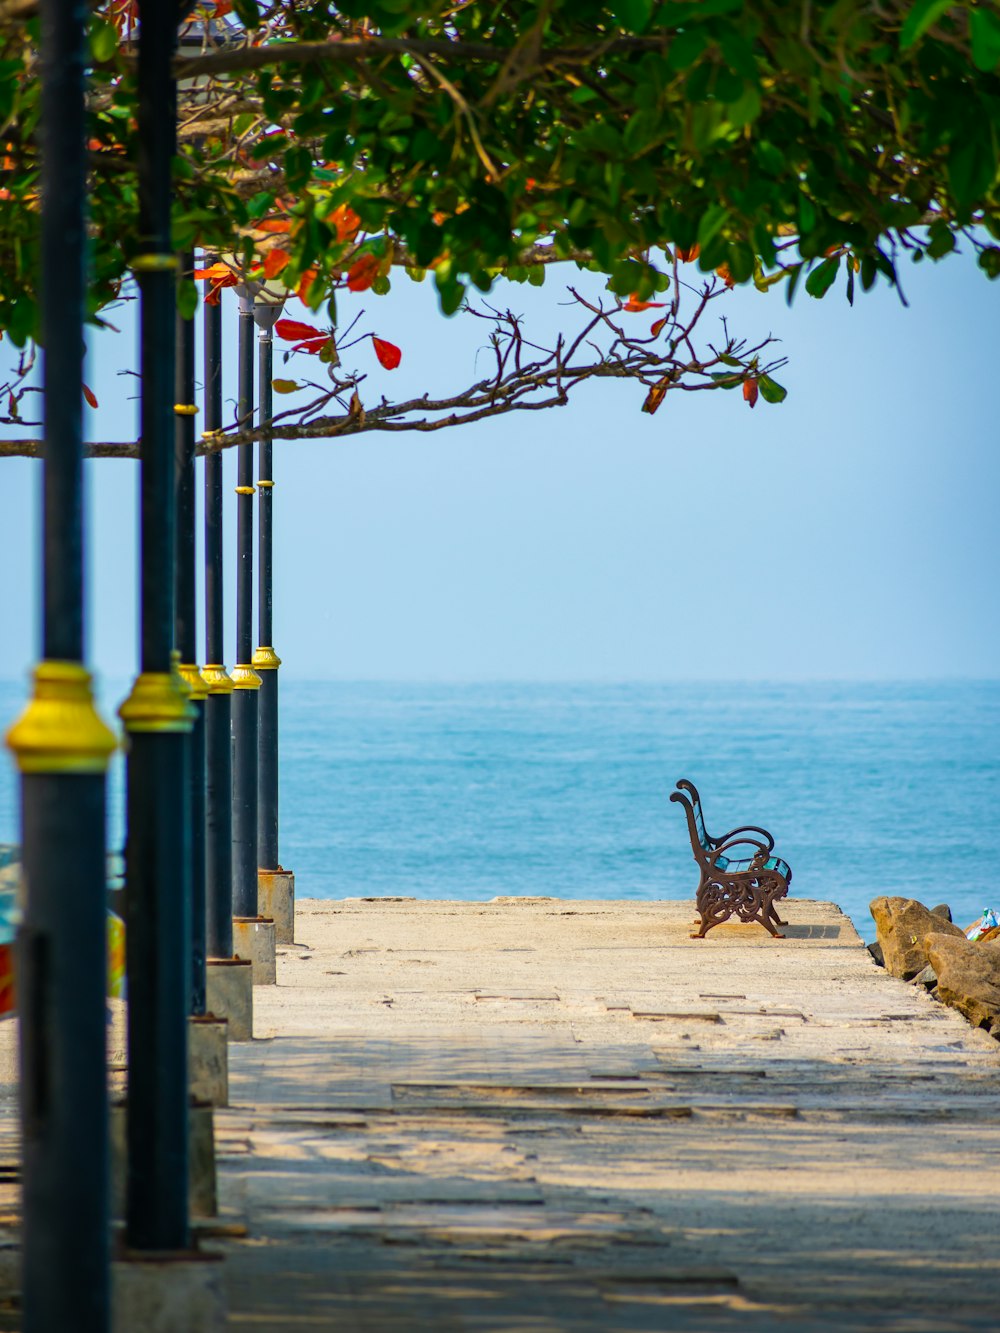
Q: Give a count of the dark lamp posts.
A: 6